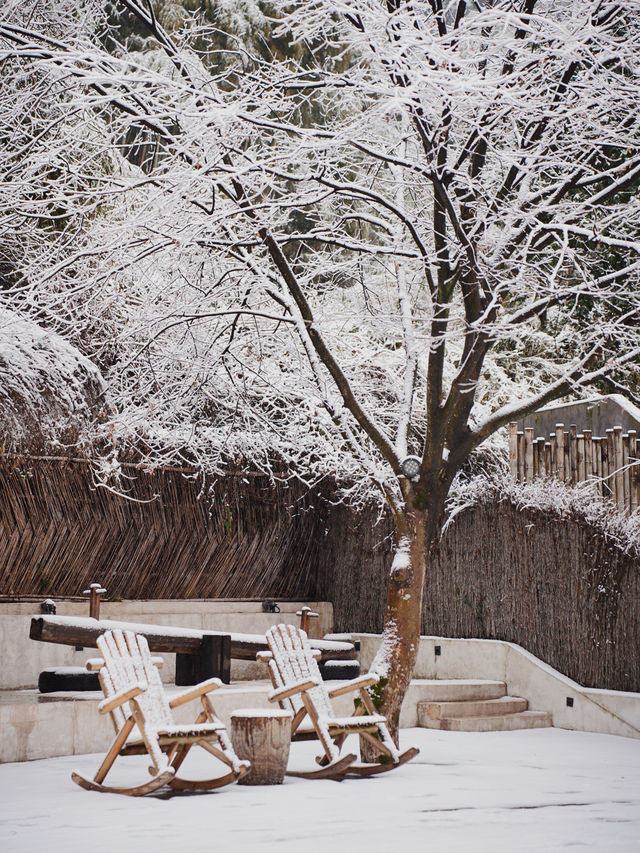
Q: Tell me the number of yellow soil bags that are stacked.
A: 0